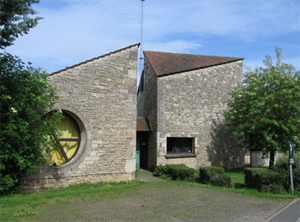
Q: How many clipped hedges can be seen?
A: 3